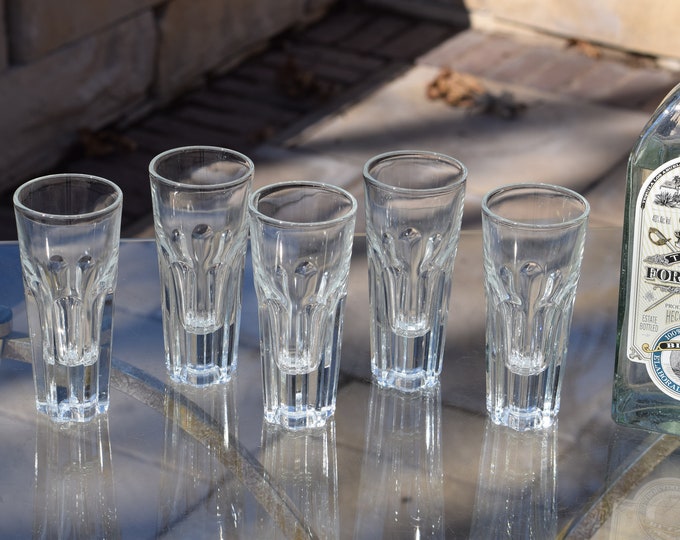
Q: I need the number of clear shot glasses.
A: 5